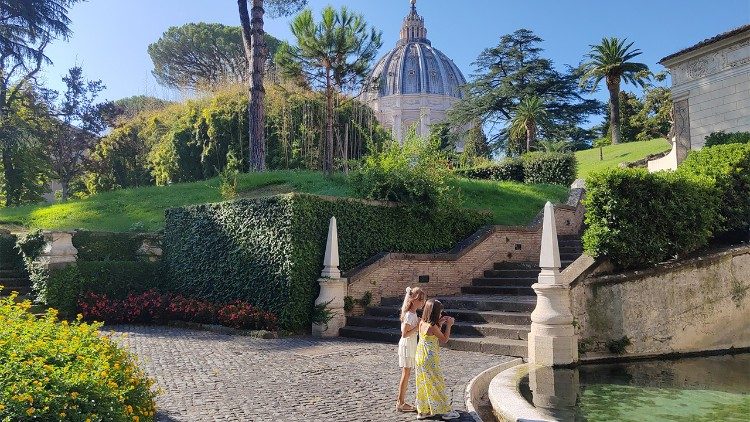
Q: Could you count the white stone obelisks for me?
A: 2